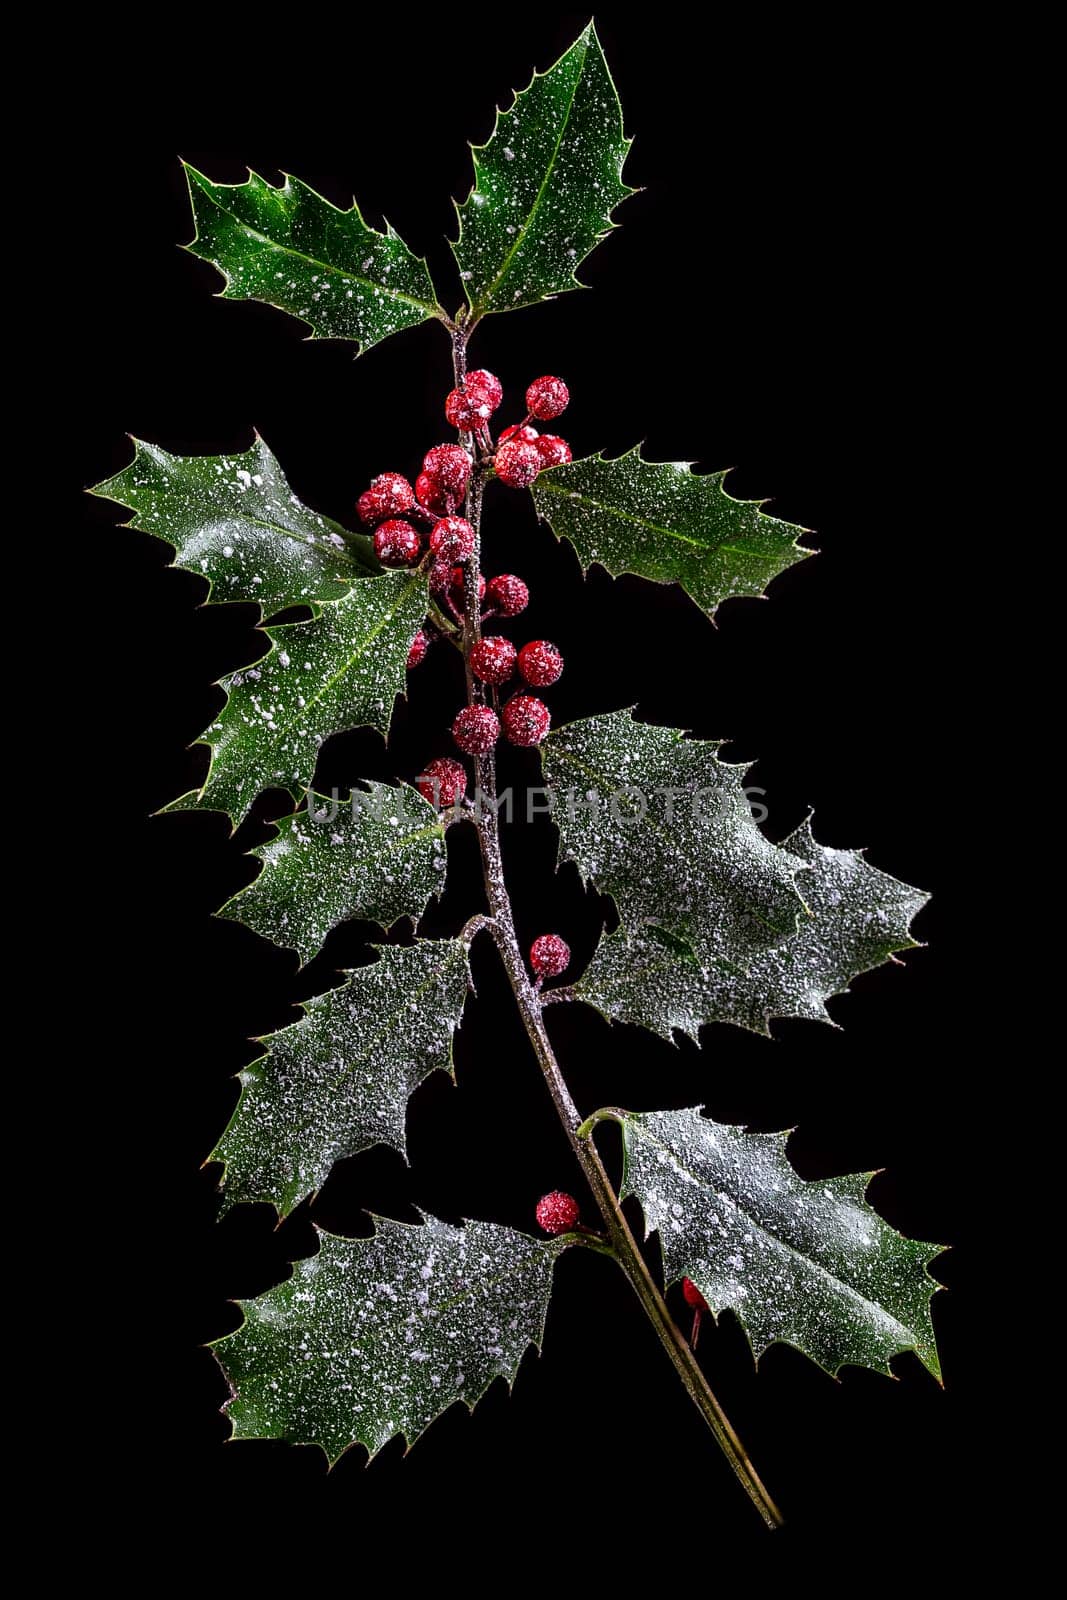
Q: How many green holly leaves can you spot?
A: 11